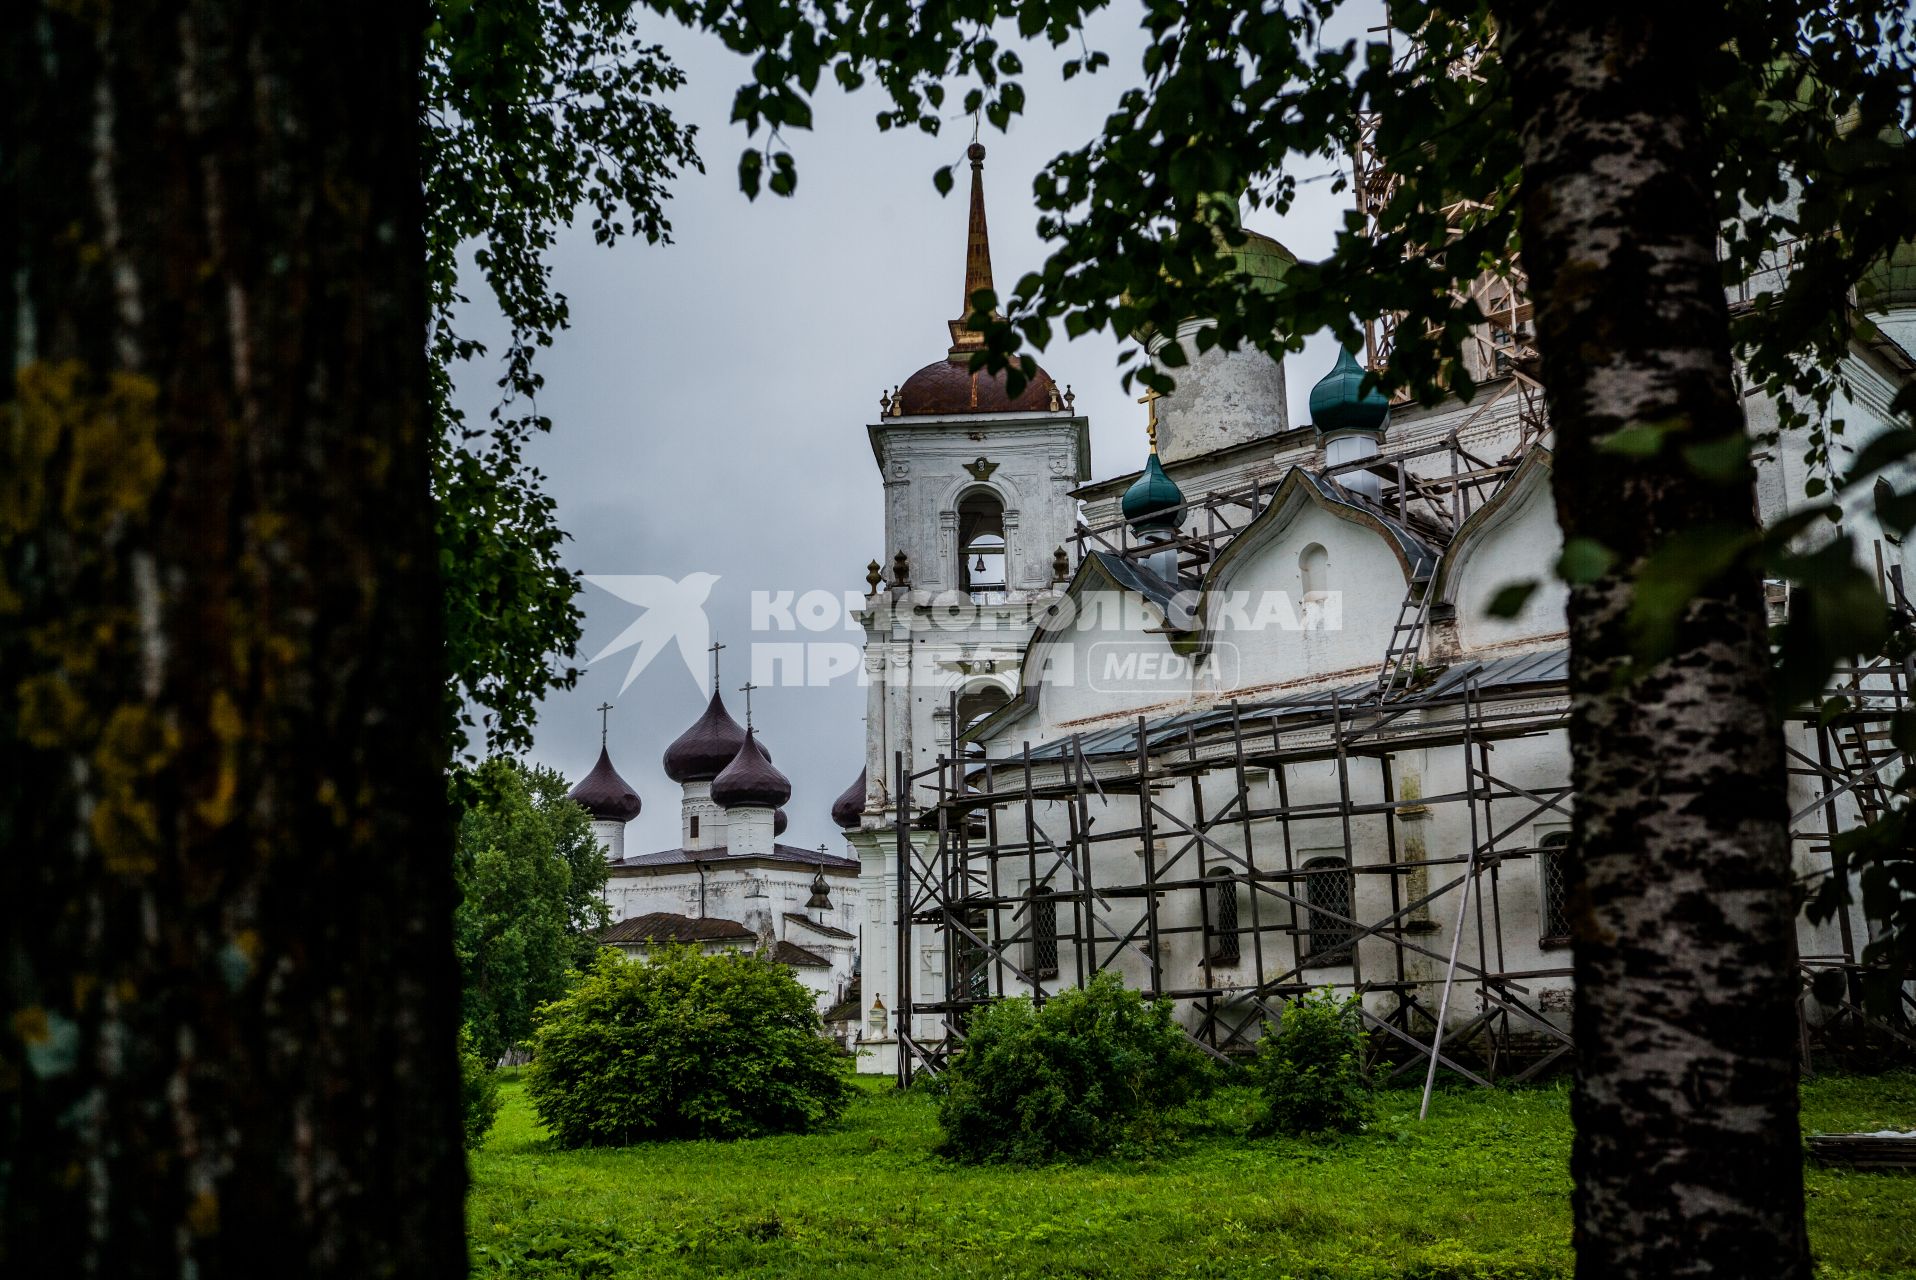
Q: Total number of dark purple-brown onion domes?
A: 5